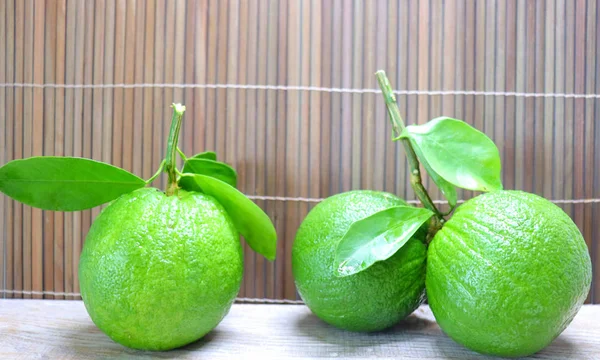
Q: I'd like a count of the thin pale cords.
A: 3